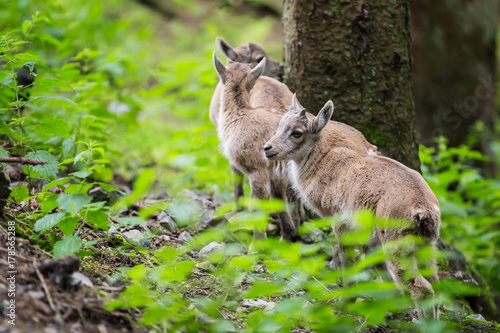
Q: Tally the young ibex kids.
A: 3